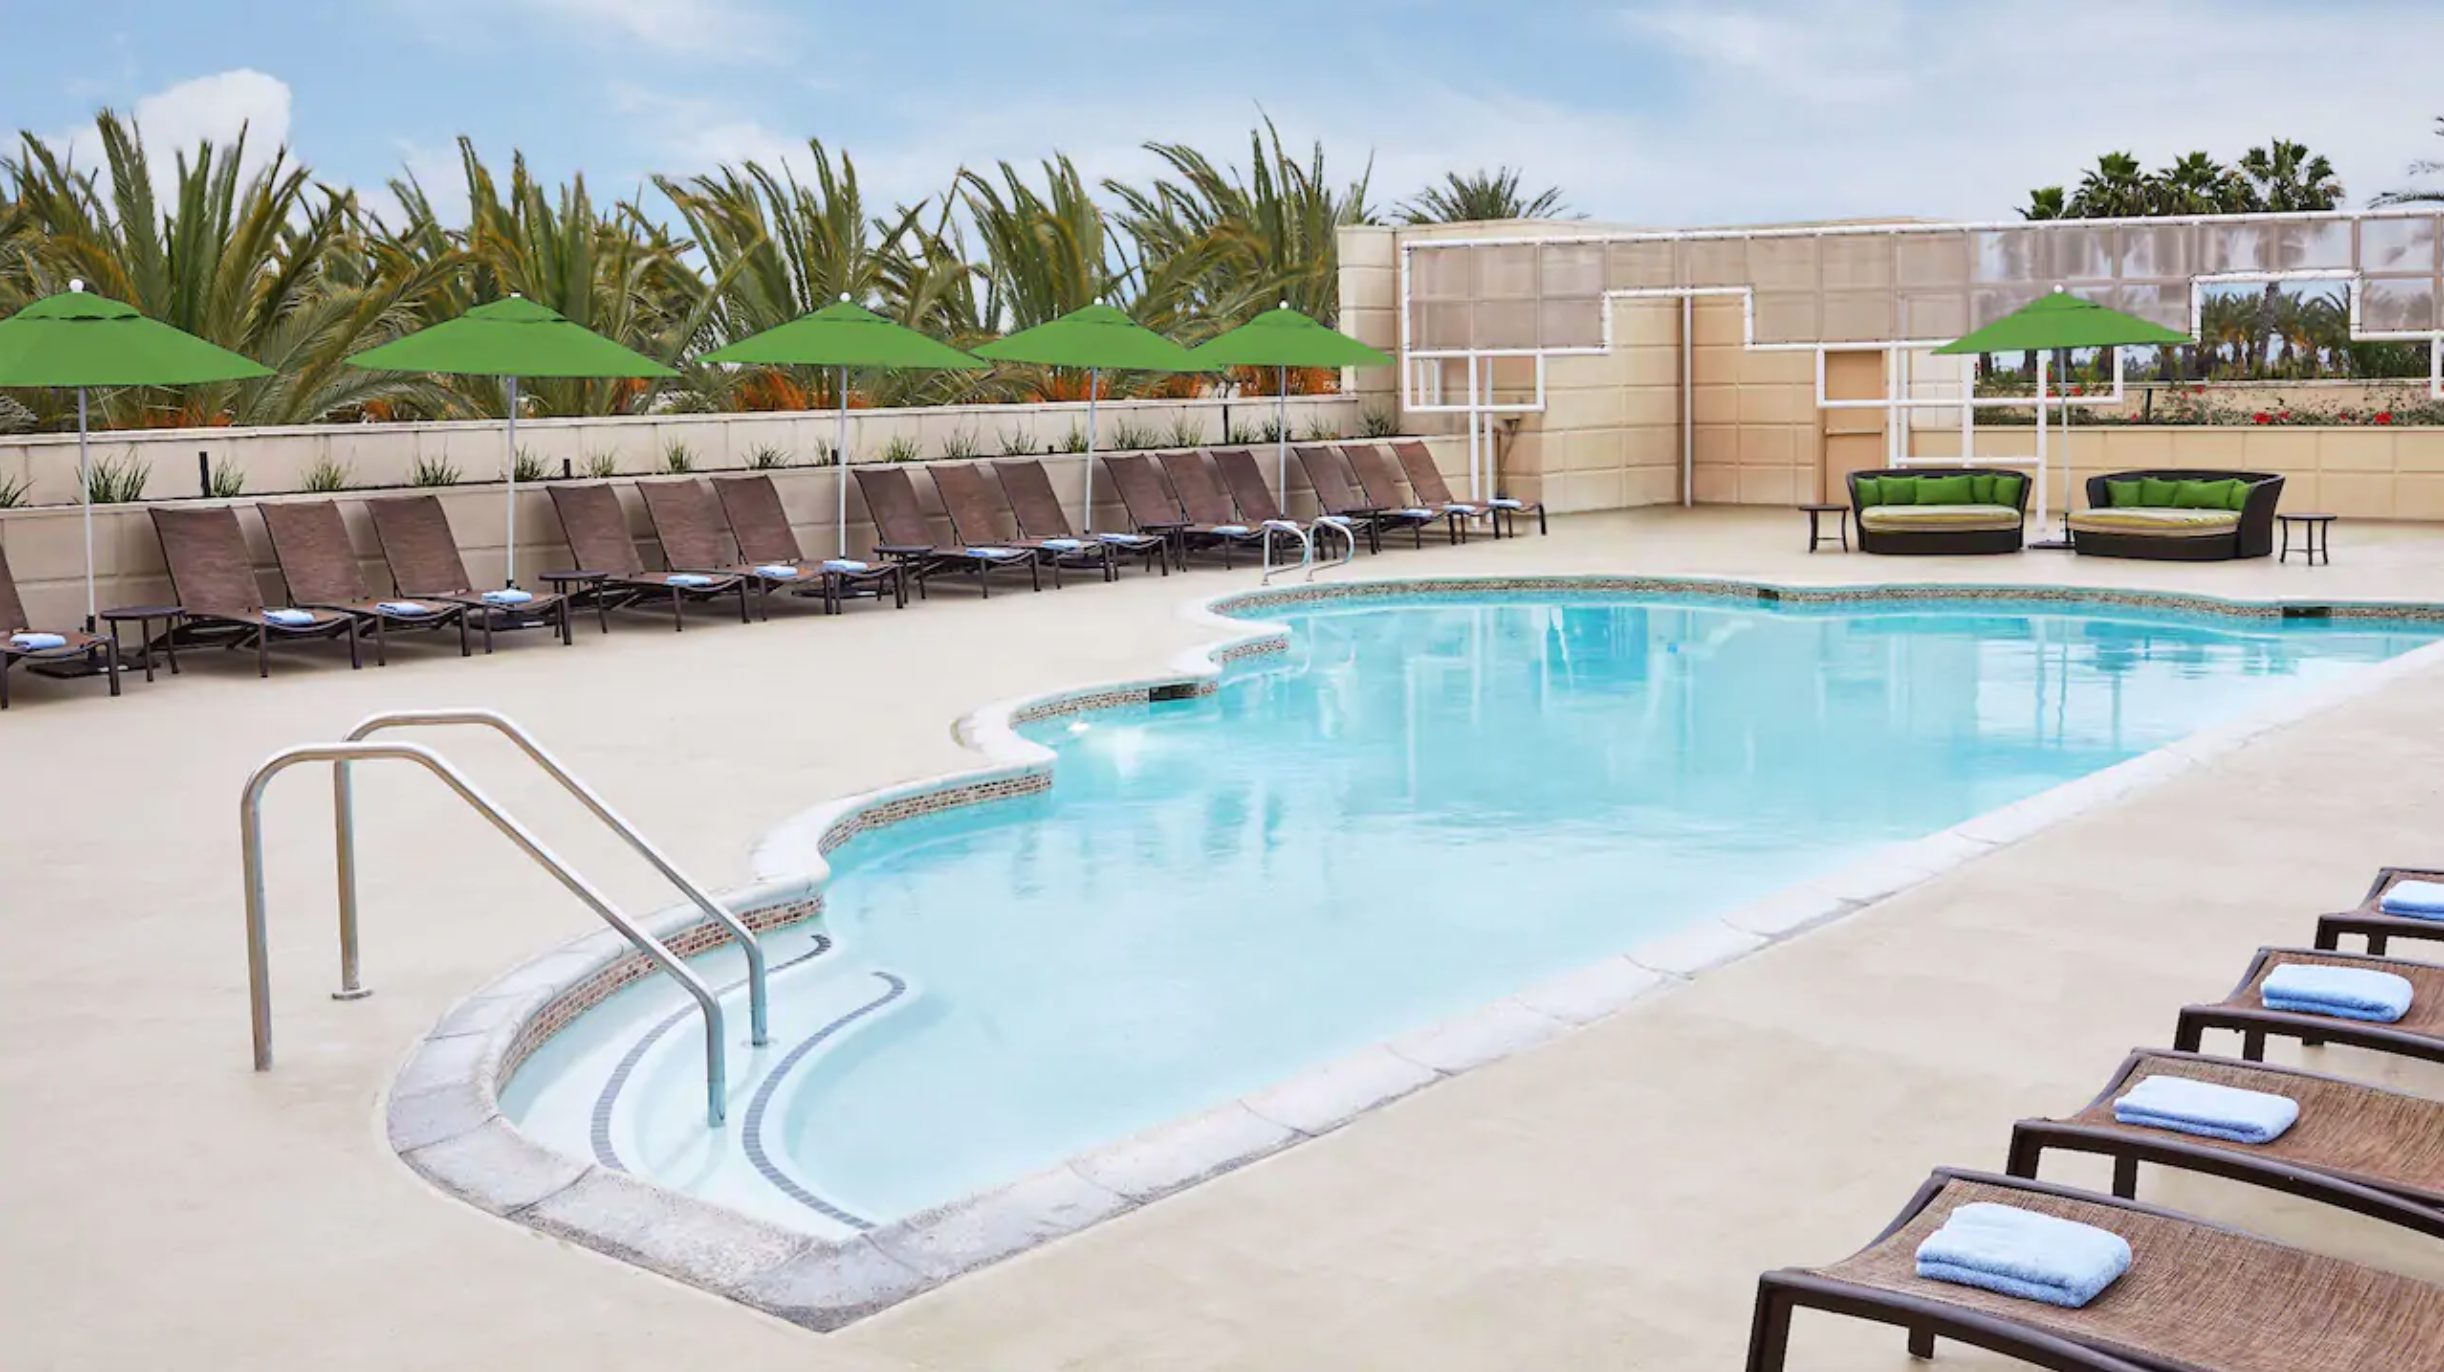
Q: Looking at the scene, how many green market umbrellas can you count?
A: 6